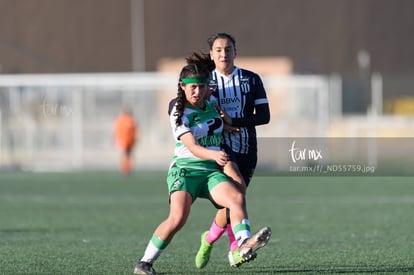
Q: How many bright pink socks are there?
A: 2